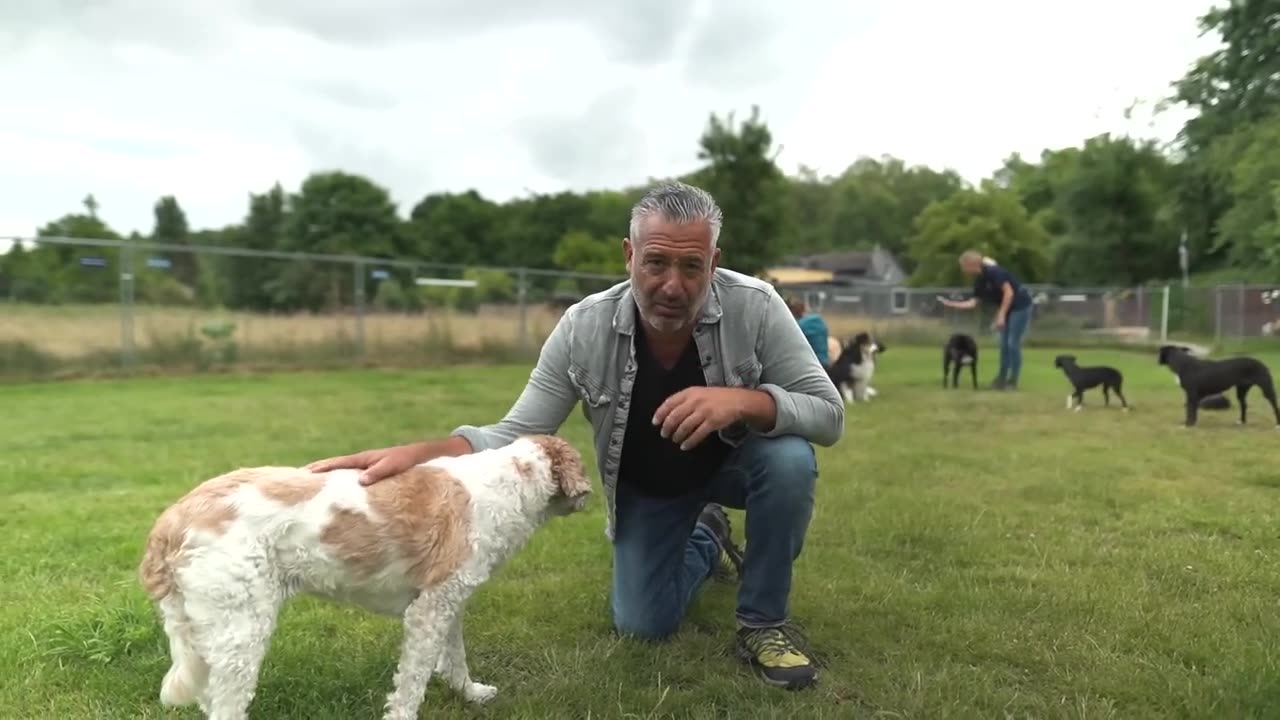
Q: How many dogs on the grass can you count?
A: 5